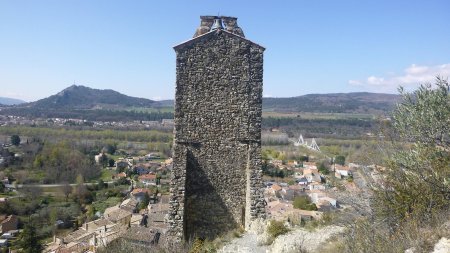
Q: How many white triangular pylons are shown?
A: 2